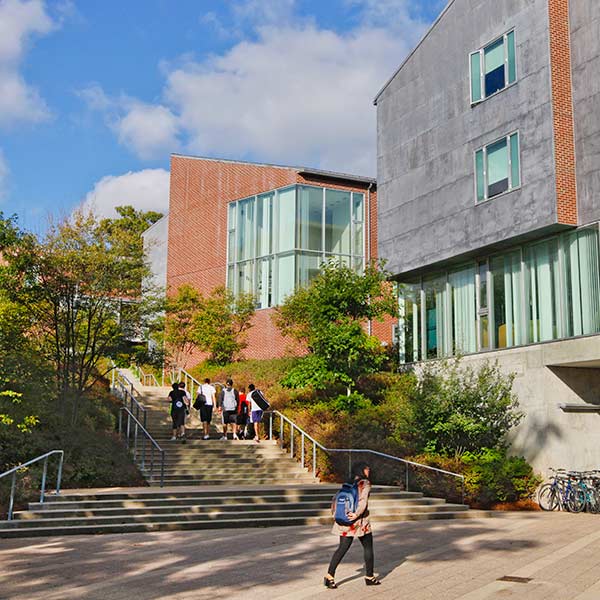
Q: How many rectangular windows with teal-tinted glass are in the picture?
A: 2